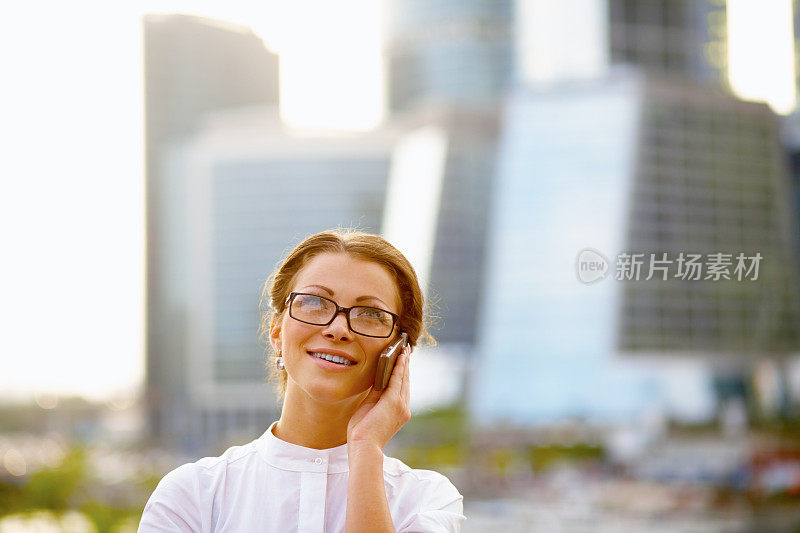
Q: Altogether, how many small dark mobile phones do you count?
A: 1